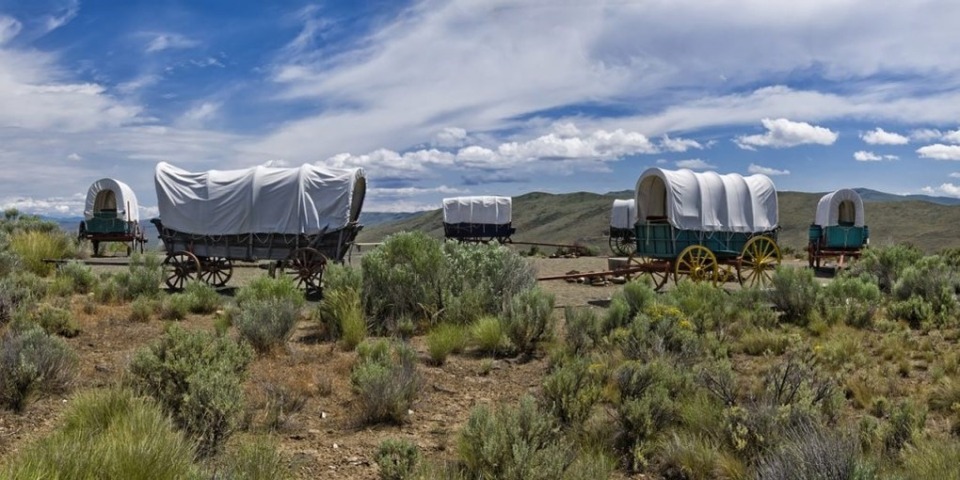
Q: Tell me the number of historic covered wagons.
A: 6